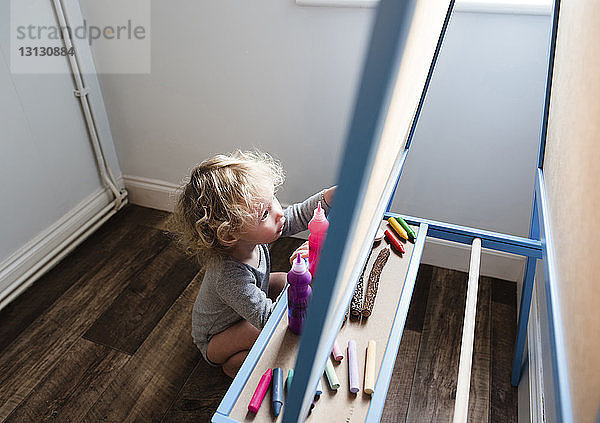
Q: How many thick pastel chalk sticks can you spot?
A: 5